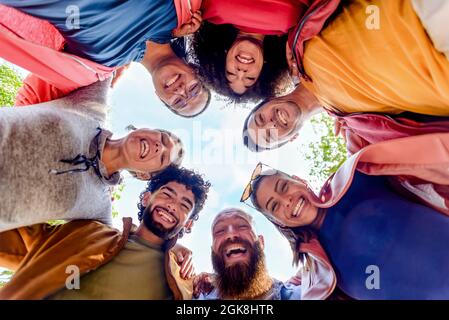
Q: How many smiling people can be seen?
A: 7